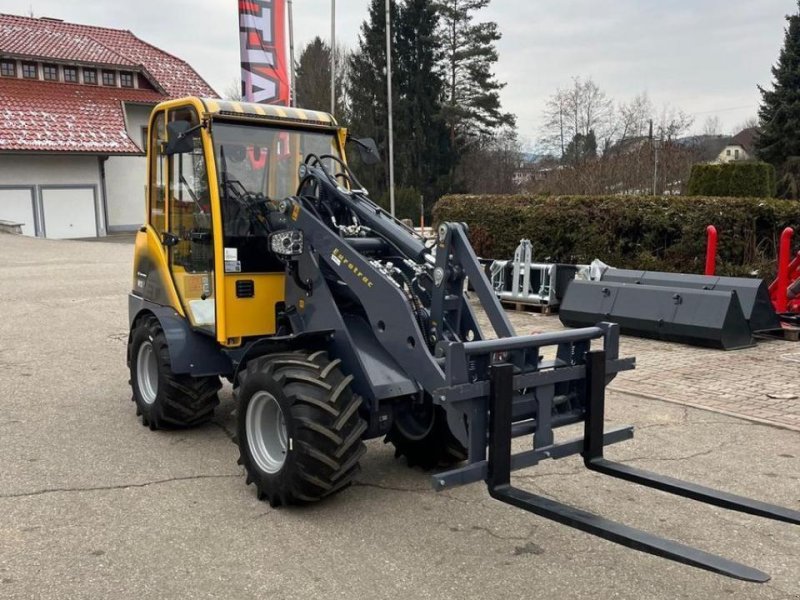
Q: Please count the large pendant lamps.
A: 0